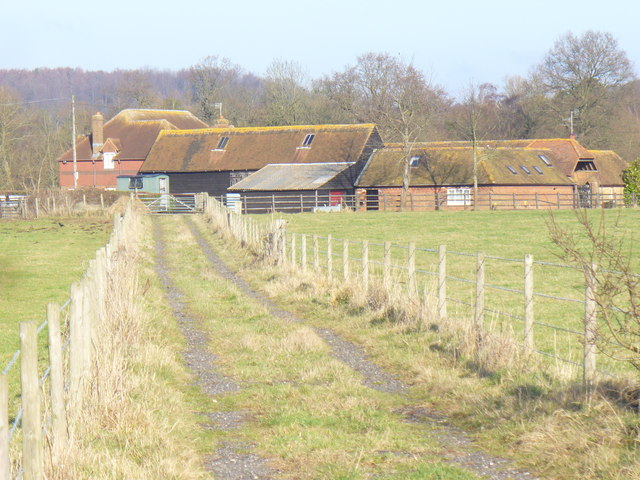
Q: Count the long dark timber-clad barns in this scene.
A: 1